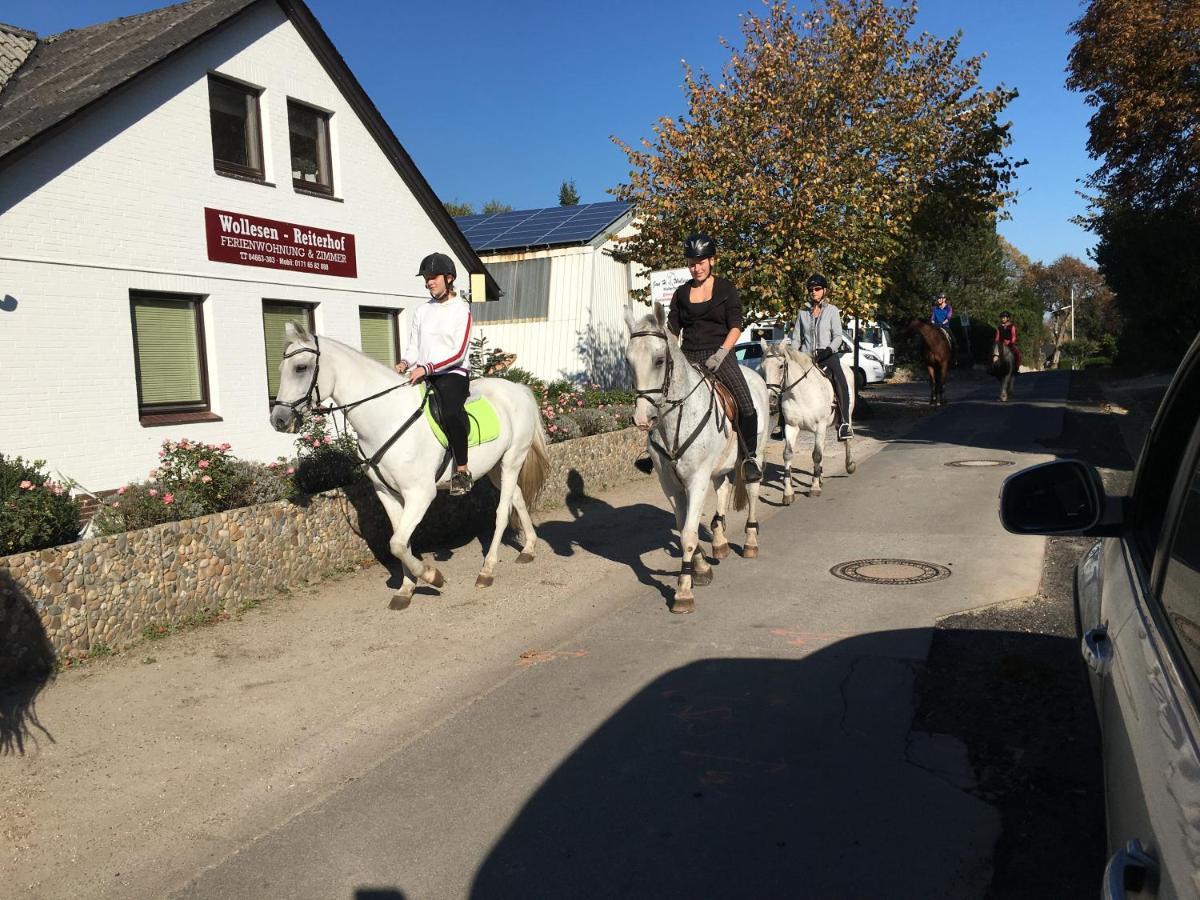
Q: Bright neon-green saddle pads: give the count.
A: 1